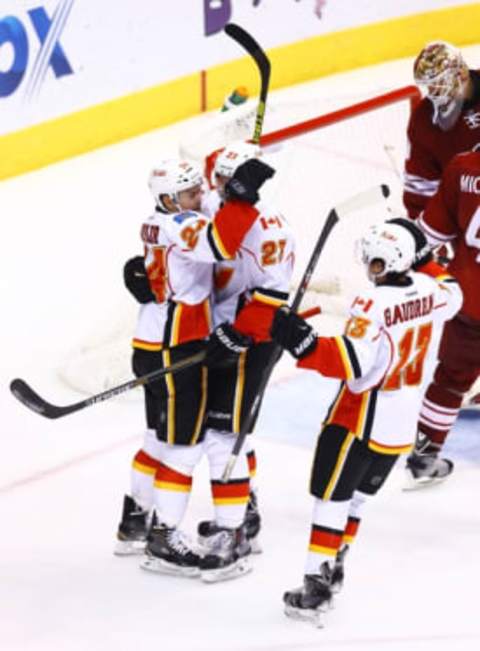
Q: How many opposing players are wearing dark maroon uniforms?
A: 2